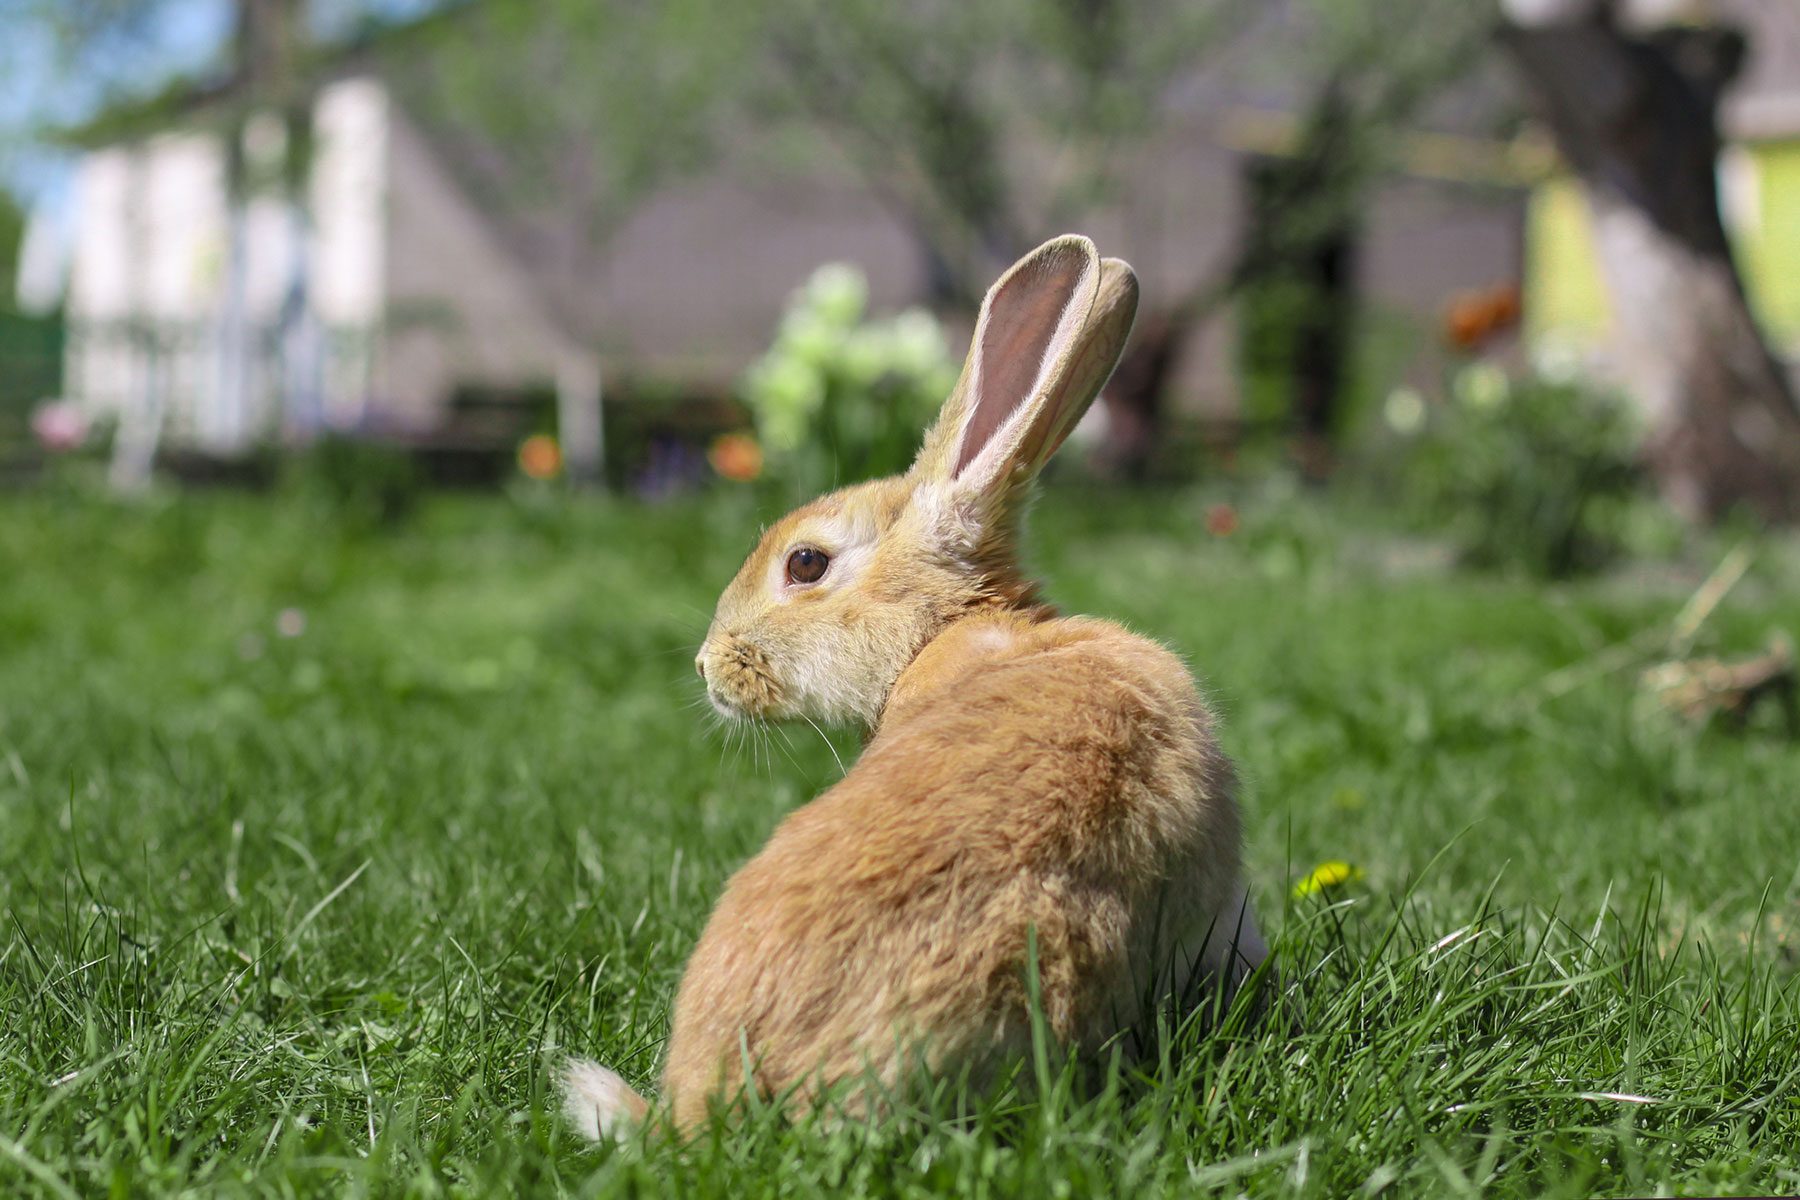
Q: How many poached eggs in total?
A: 0